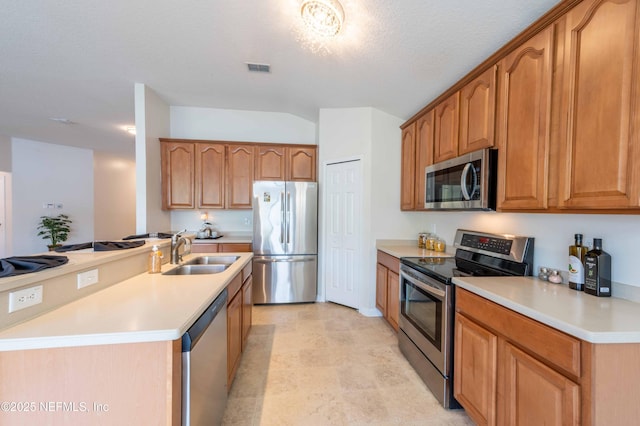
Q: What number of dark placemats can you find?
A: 3